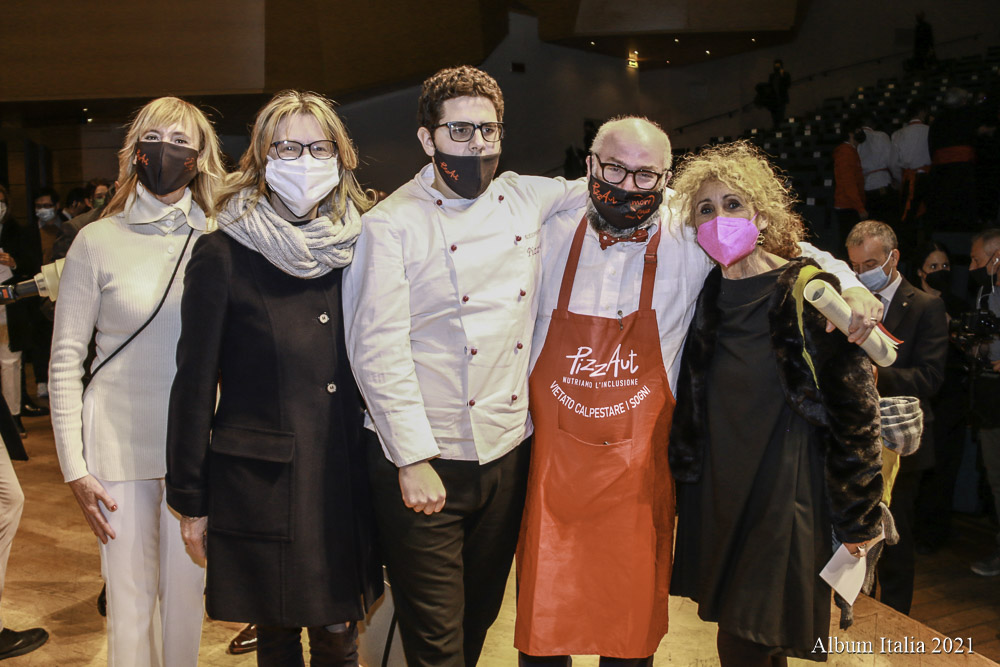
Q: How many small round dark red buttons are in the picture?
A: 10